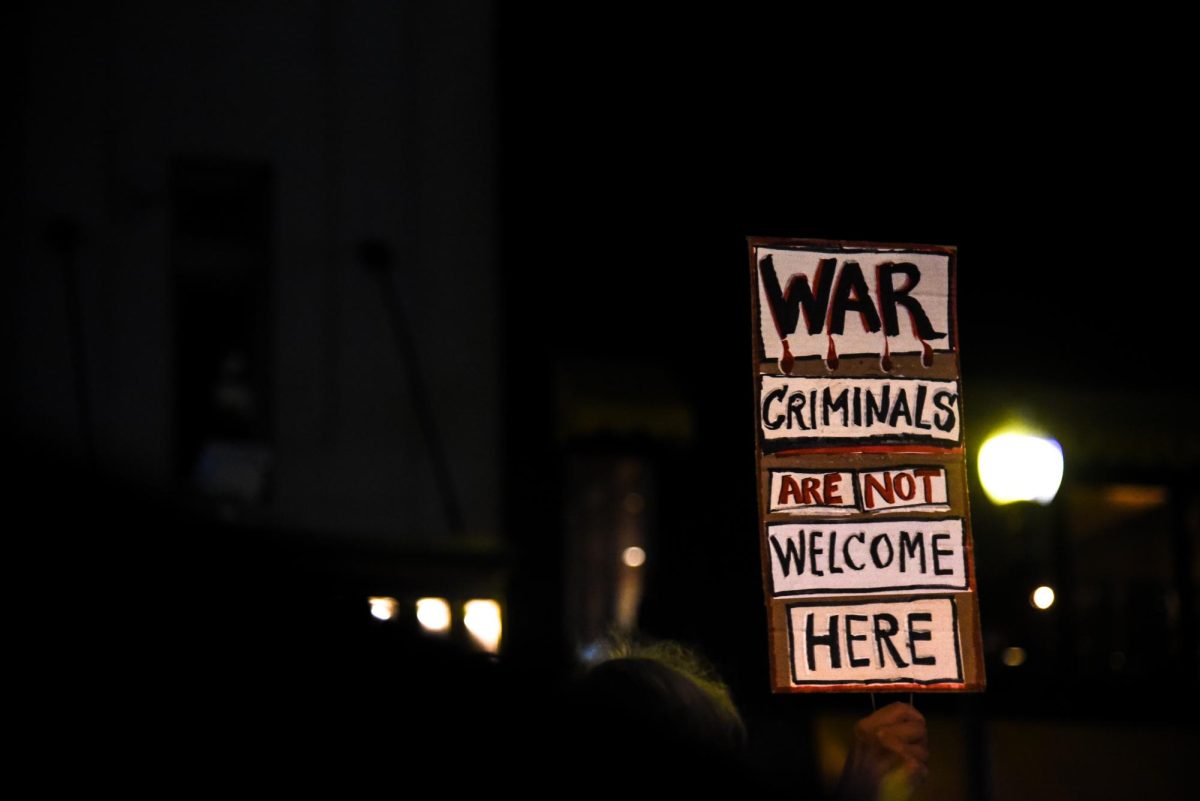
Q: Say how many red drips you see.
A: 4